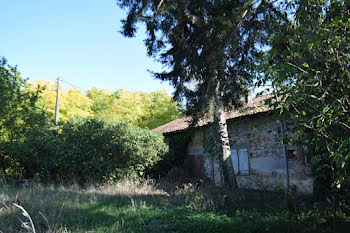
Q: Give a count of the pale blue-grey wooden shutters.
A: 2